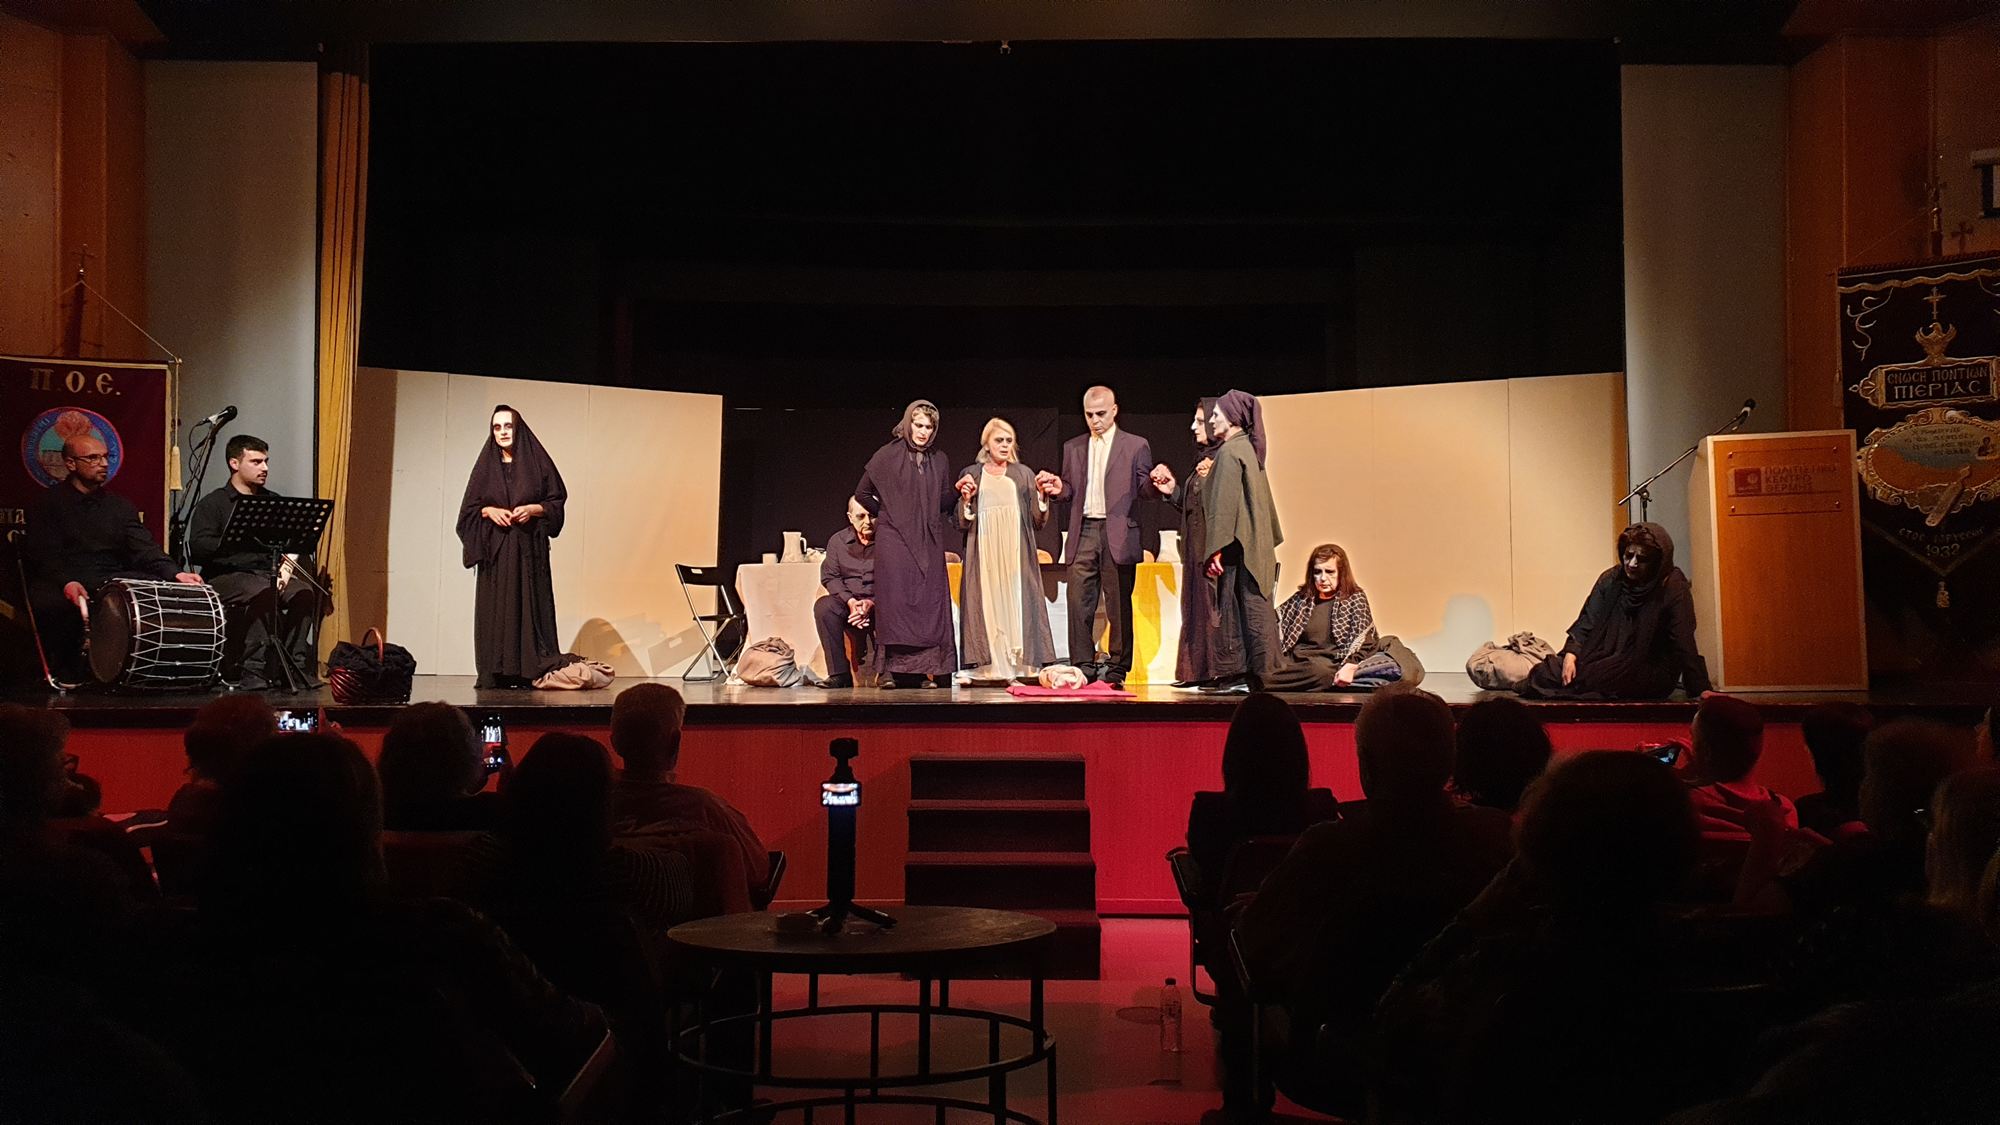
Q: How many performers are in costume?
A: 9